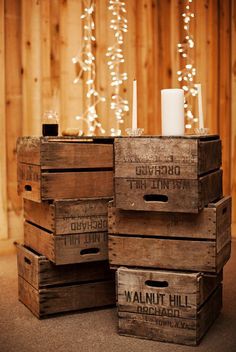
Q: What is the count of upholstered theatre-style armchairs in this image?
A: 0